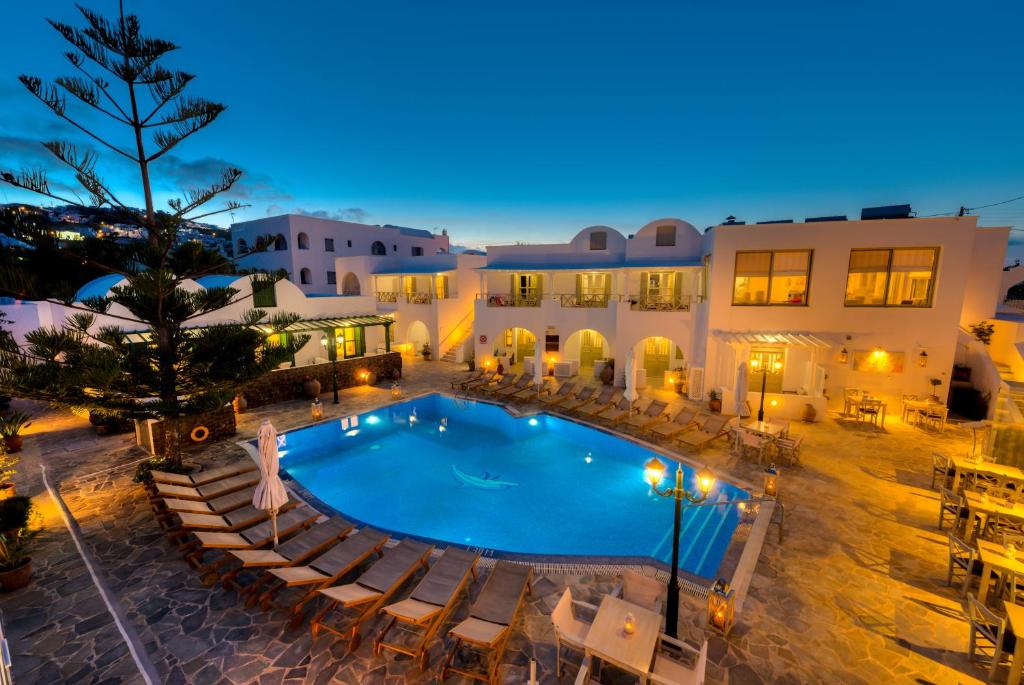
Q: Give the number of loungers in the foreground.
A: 10